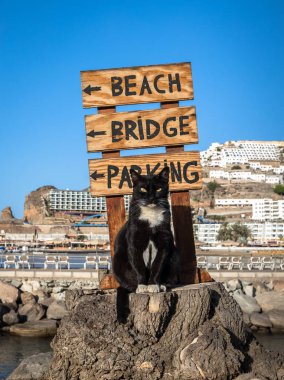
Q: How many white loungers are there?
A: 11